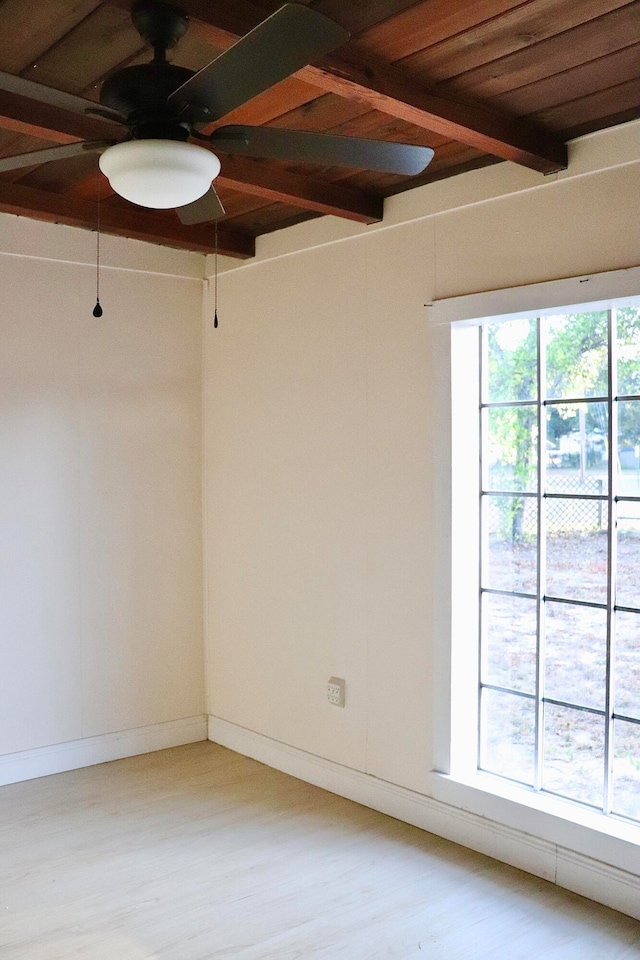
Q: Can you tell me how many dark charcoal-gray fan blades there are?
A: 5